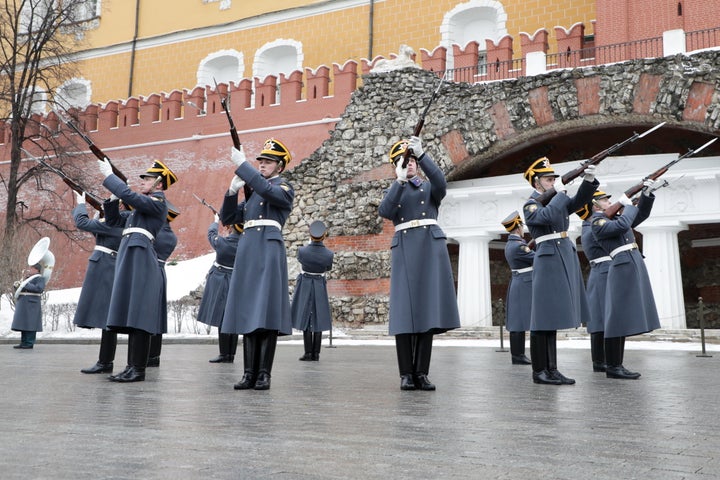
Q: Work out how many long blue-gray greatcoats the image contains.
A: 12